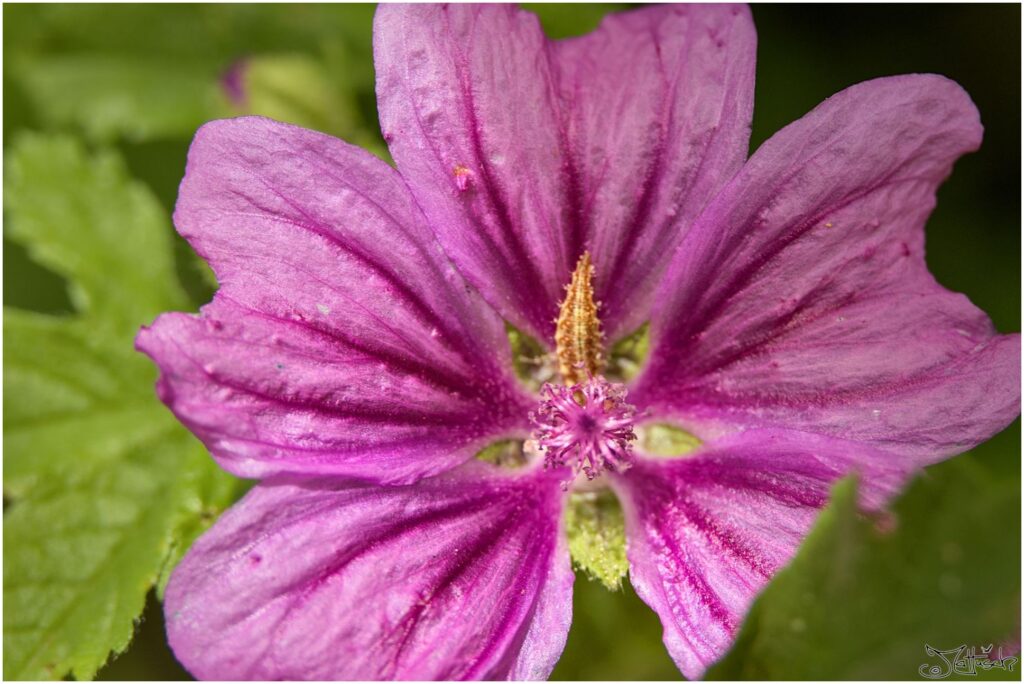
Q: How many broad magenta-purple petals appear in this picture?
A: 5